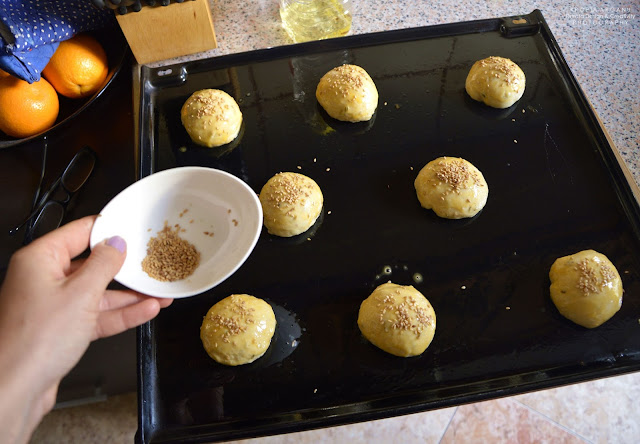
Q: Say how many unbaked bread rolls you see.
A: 8